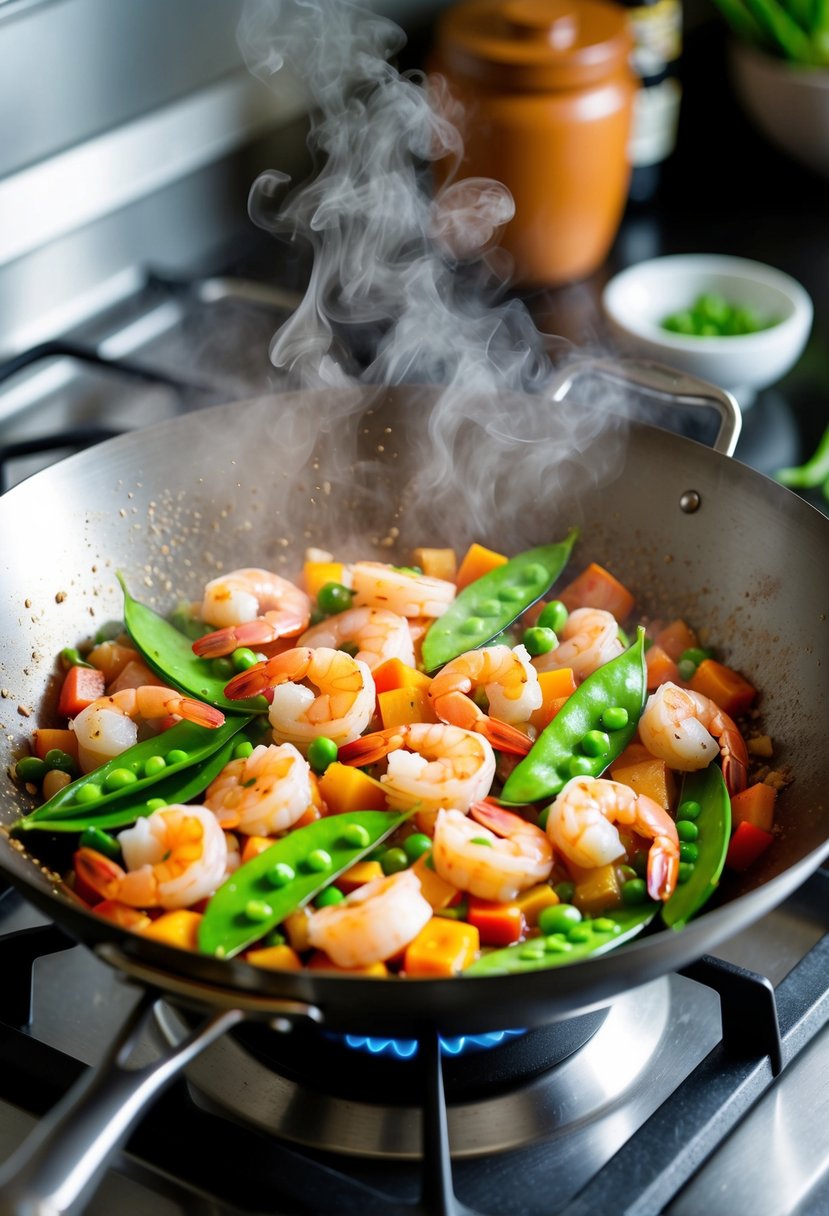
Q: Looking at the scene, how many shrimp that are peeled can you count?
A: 14